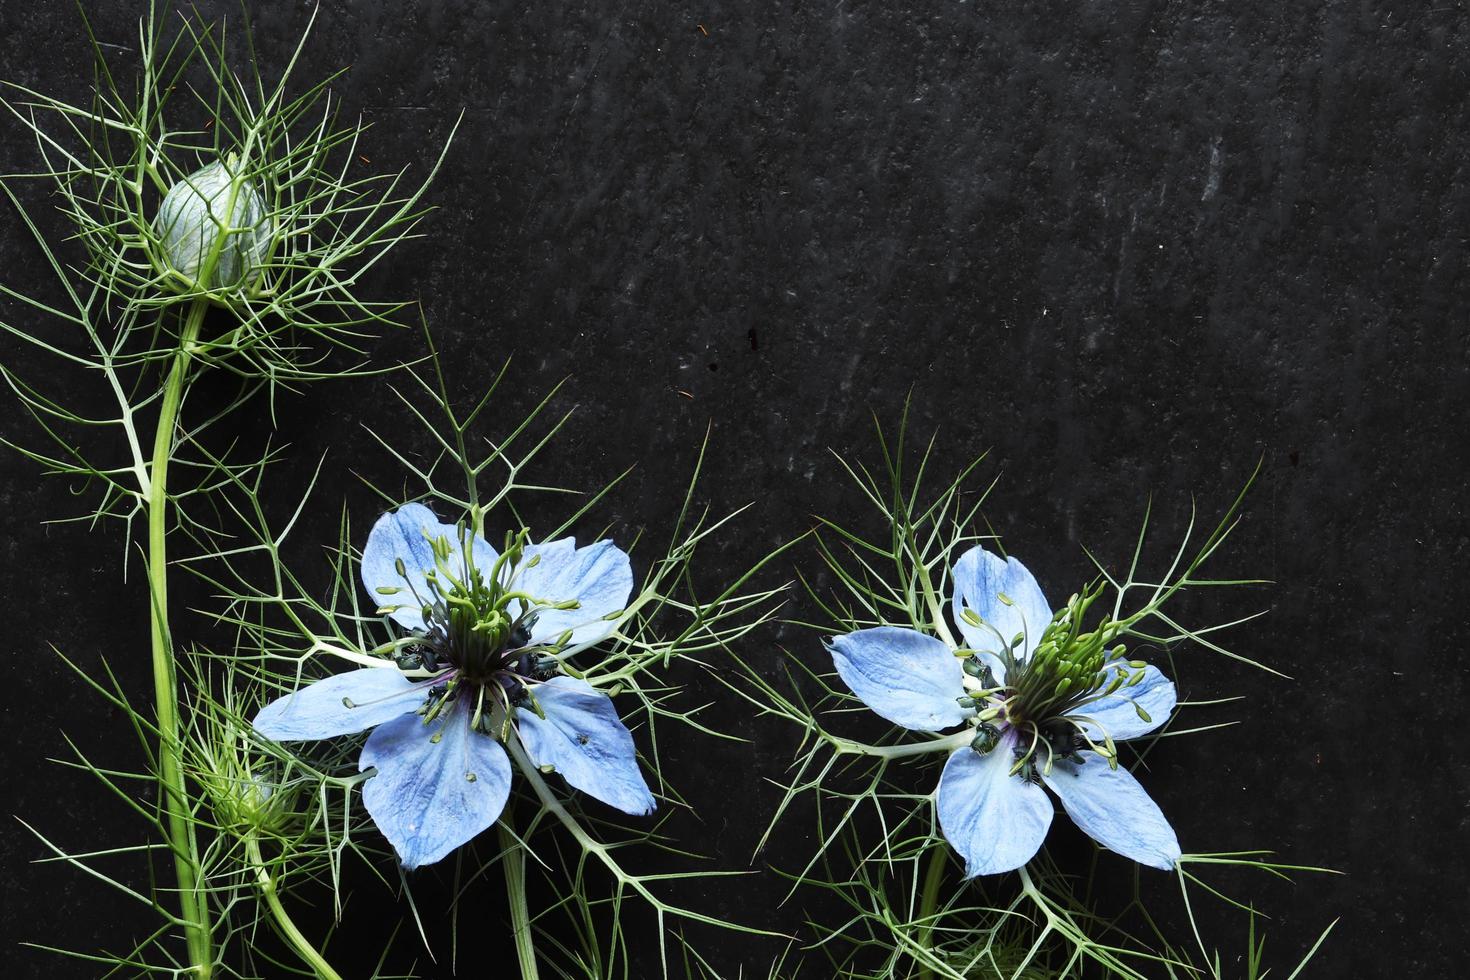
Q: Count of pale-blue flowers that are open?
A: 2